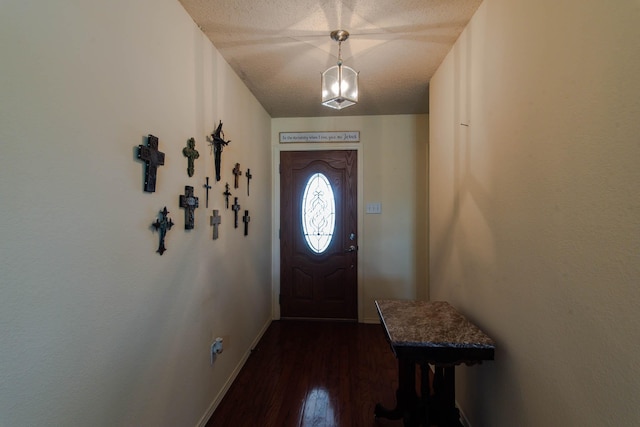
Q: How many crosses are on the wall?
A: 12